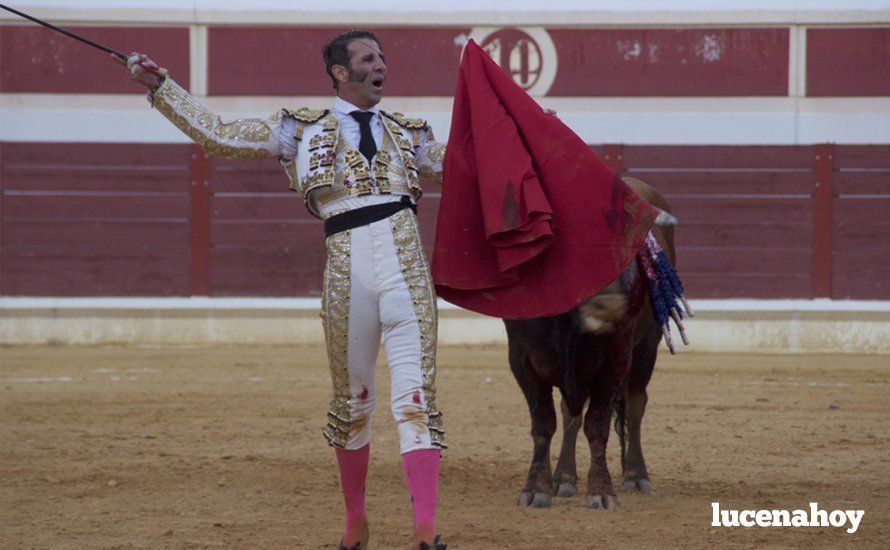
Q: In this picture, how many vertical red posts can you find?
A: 3